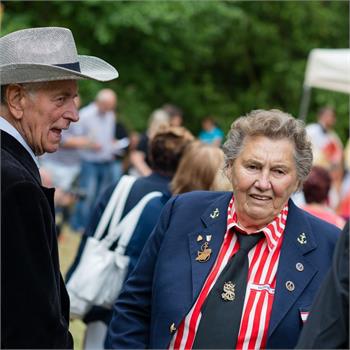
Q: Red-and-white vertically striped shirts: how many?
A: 1